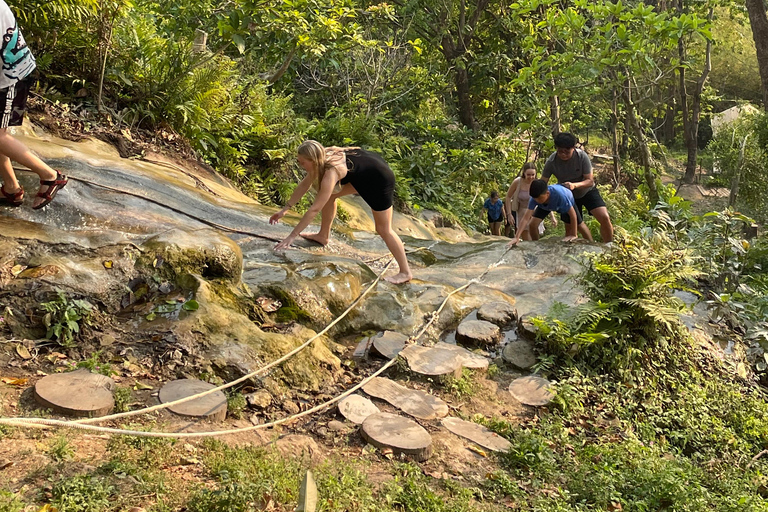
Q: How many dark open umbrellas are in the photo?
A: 0